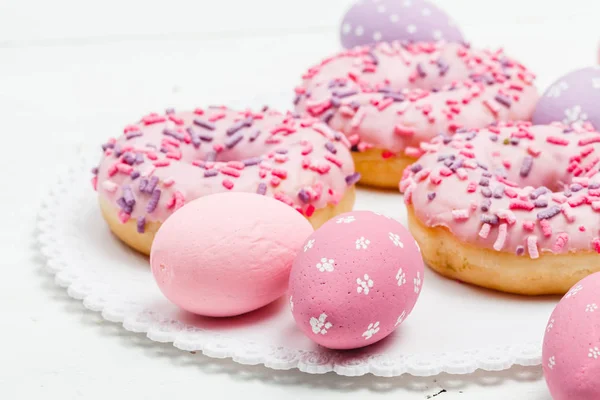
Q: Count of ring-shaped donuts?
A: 3